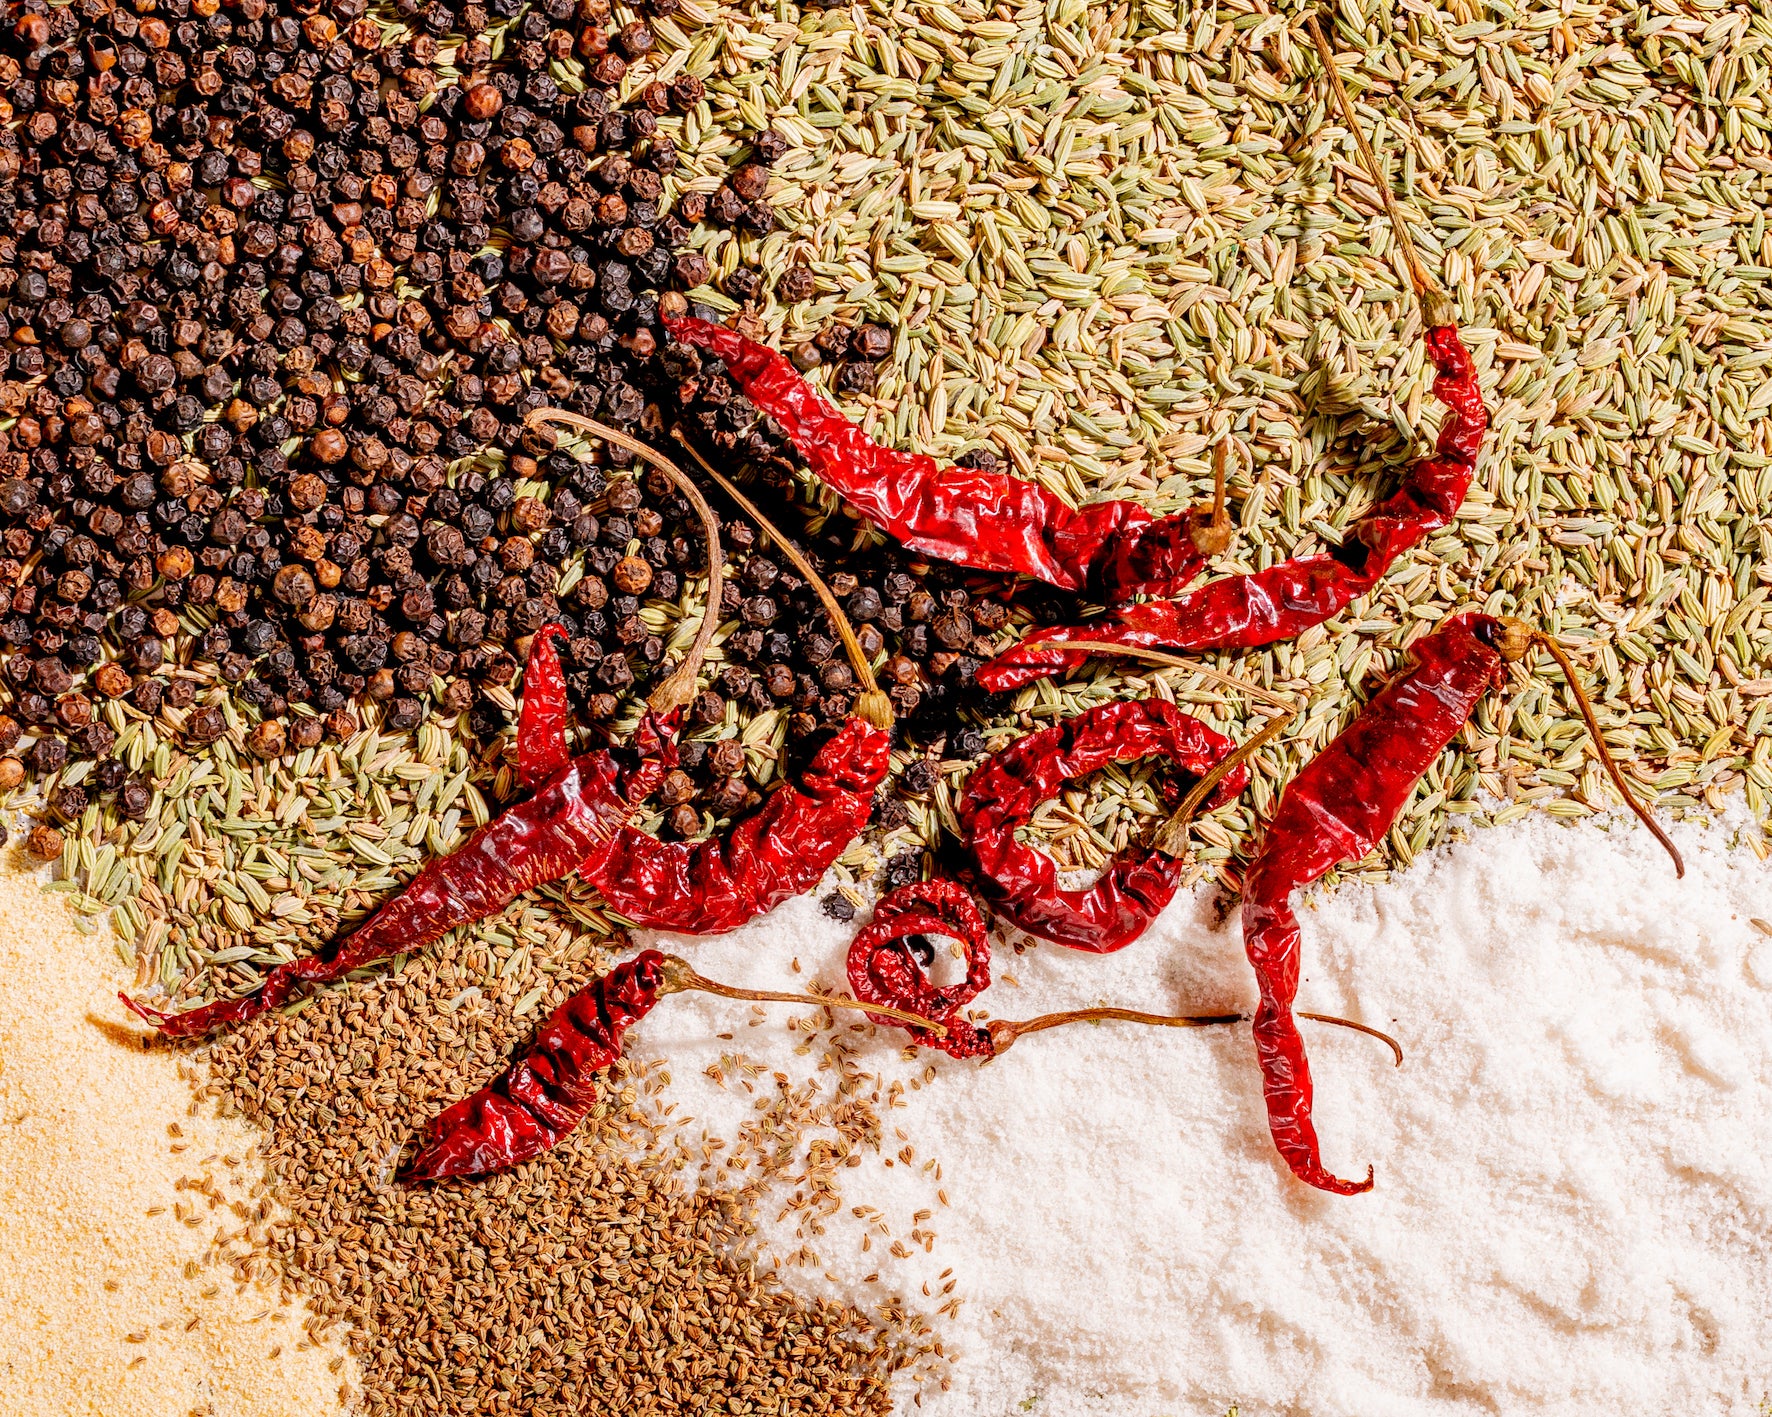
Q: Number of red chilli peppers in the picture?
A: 8